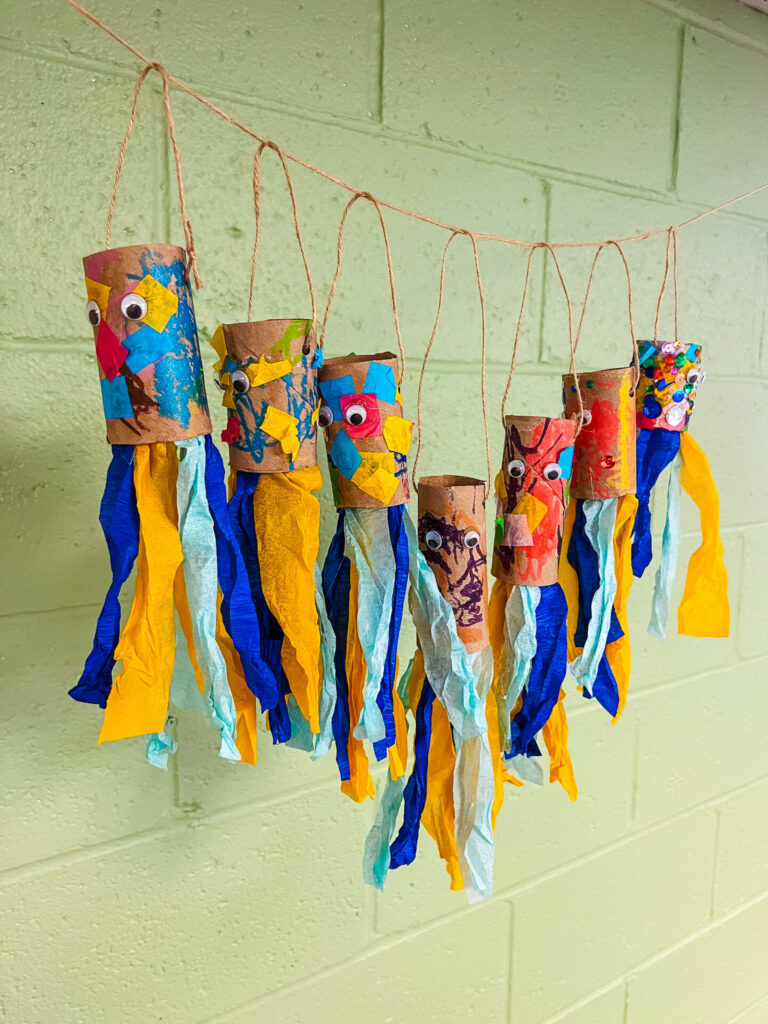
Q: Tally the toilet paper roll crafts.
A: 7